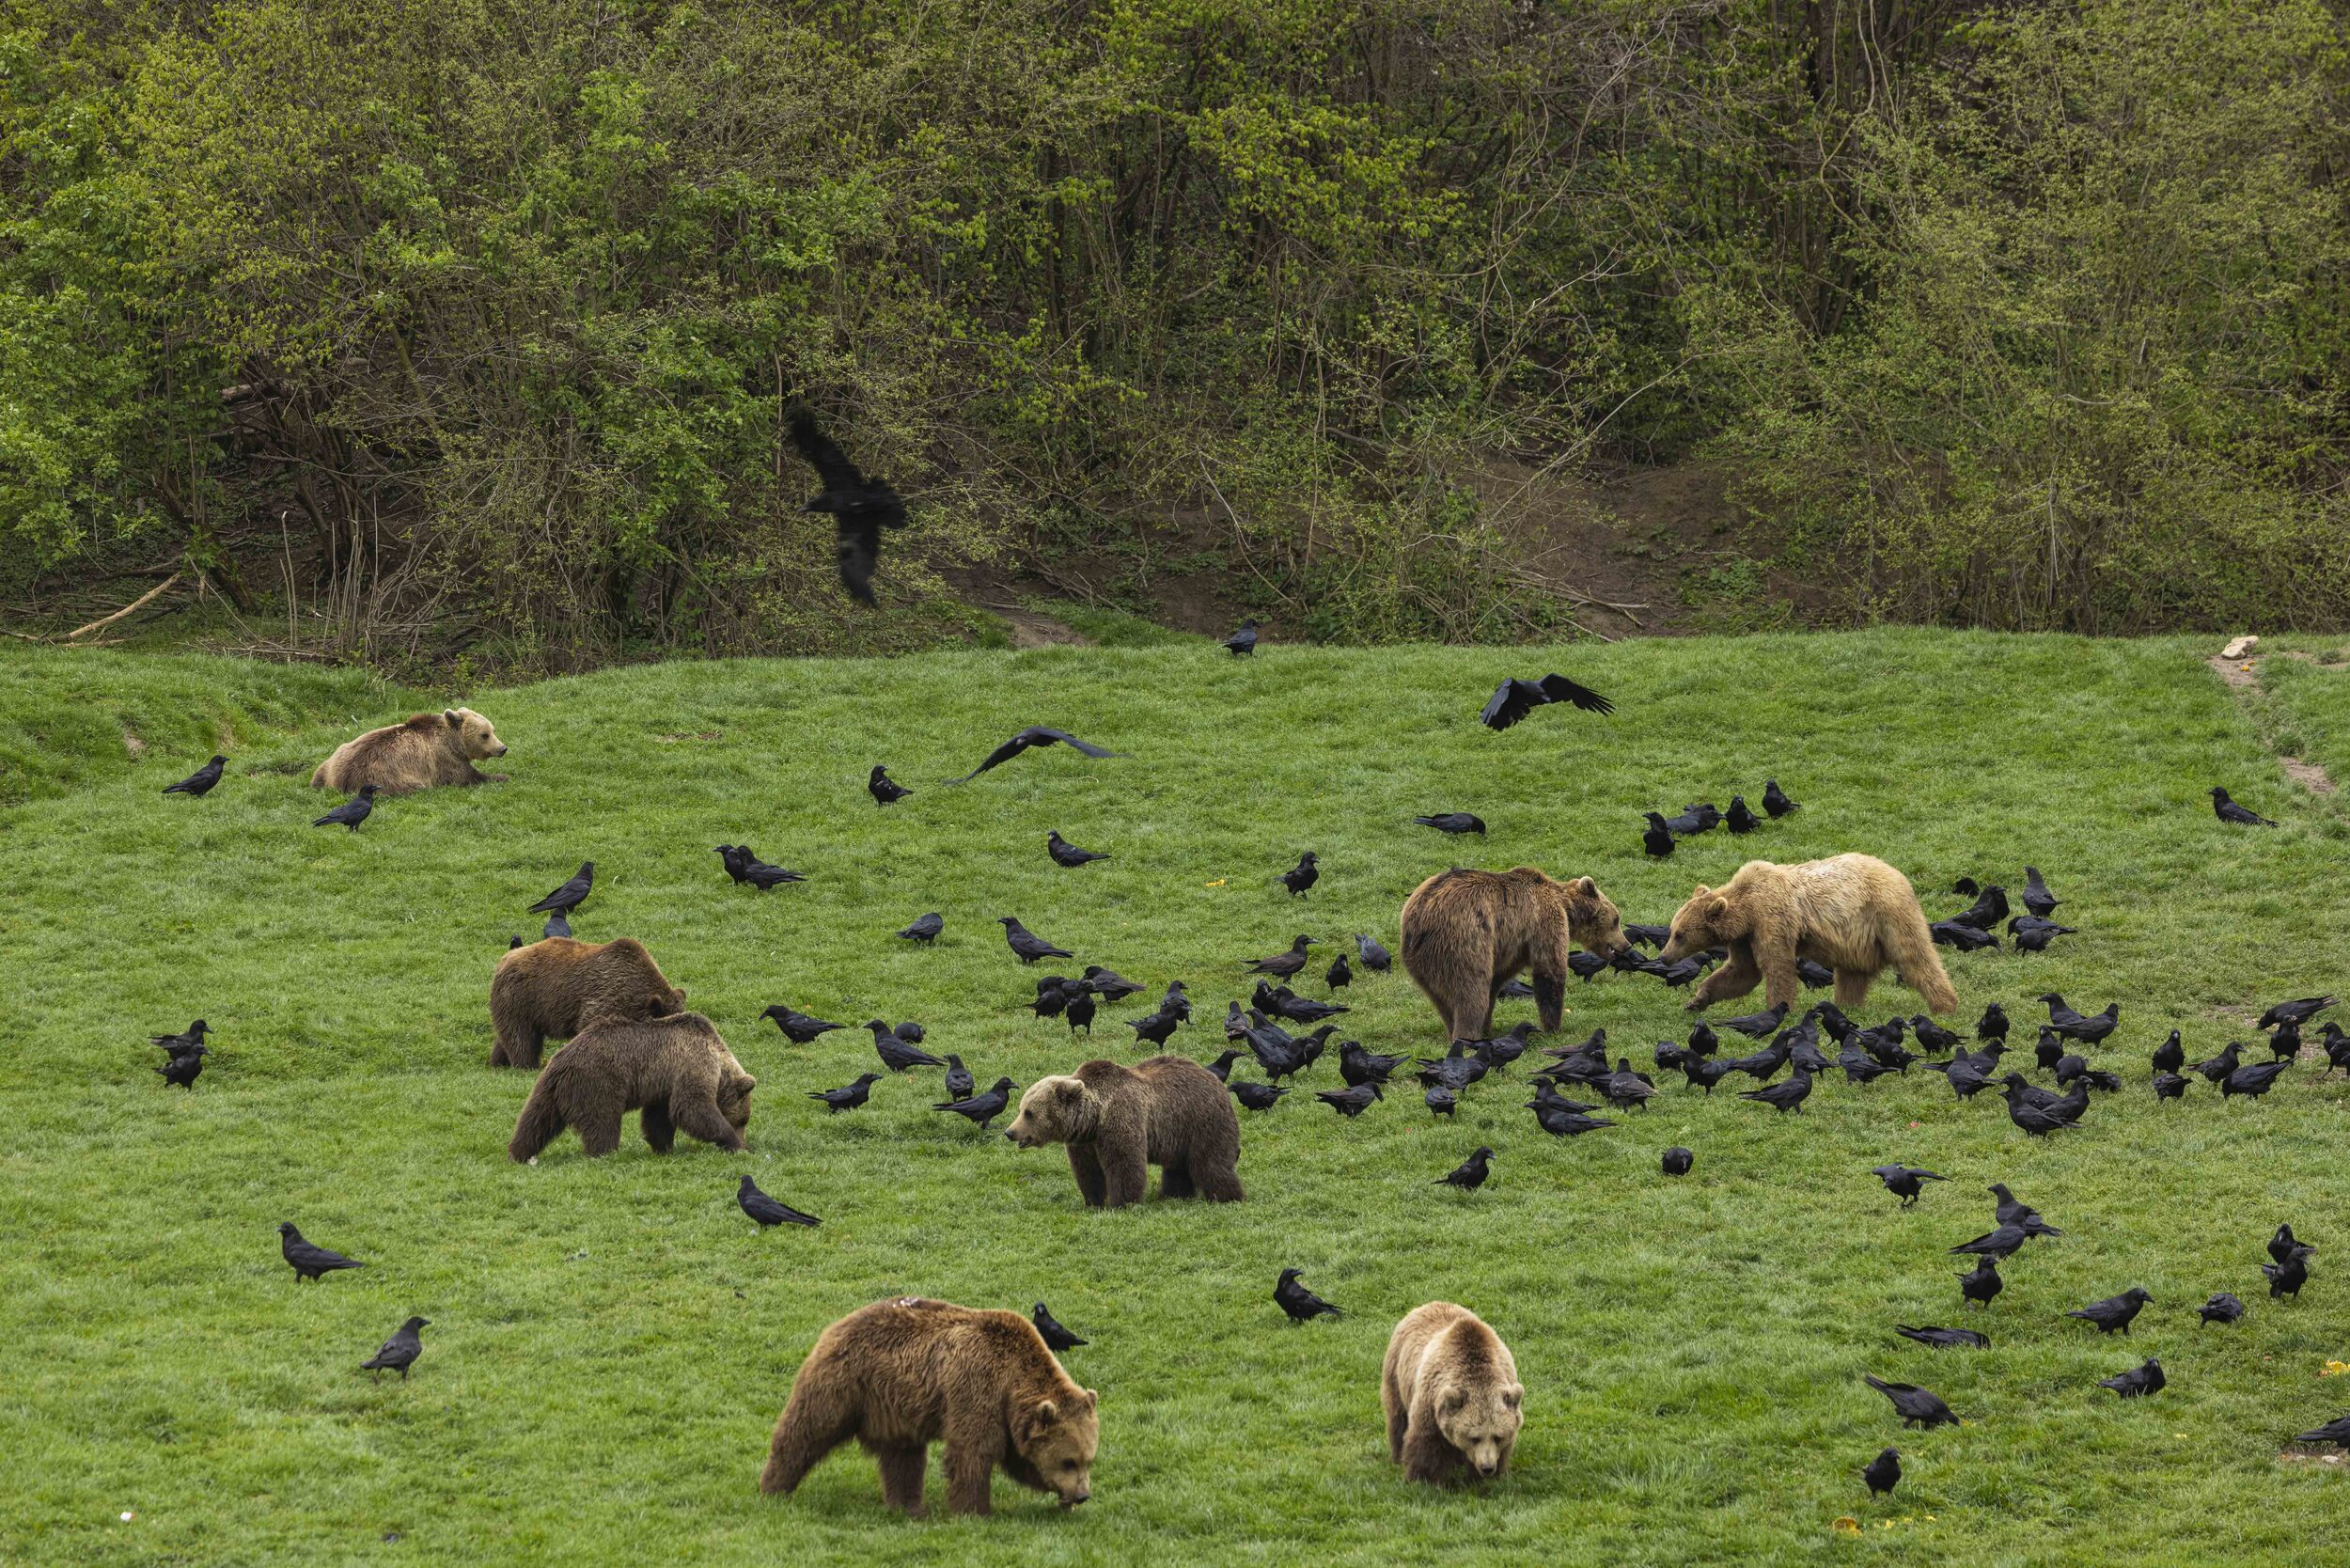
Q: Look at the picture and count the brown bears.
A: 8